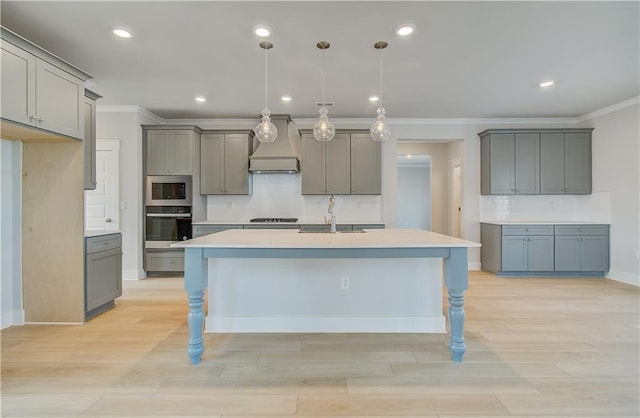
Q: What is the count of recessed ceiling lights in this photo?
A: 7